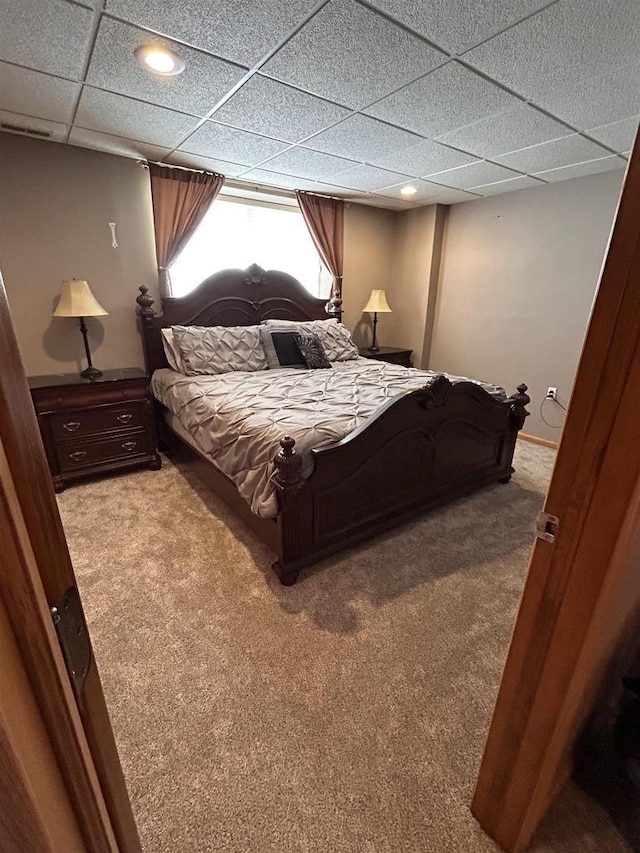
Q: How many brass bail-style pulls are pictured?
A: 4